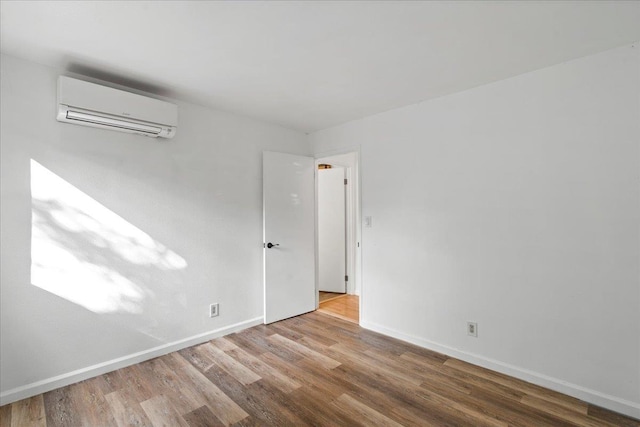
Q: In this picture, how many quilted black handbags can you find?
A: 0